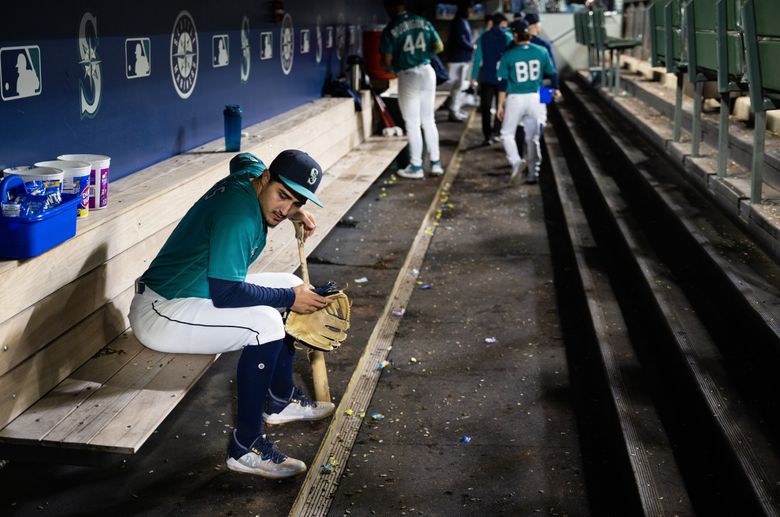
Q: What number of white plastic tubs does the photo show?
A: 3